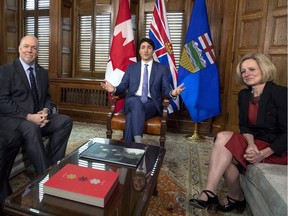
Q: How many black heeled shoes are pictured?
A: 2